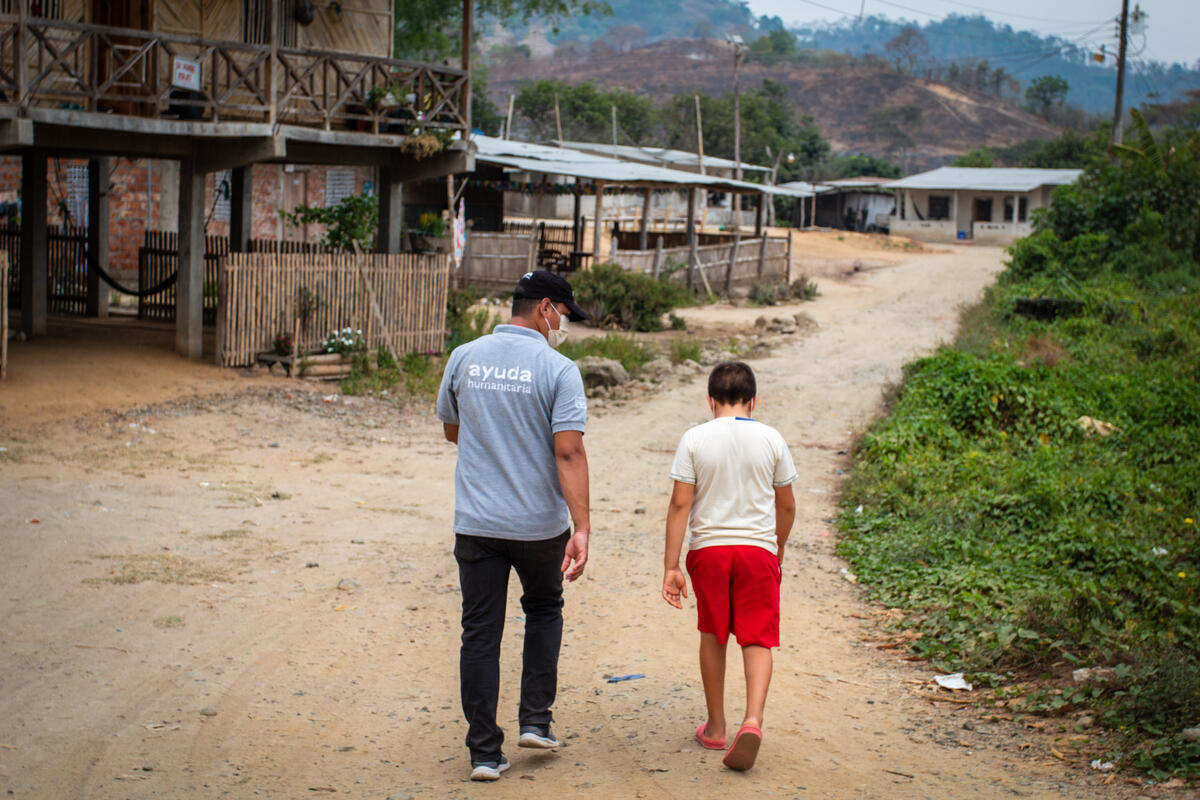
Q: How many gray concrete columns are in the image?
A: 5